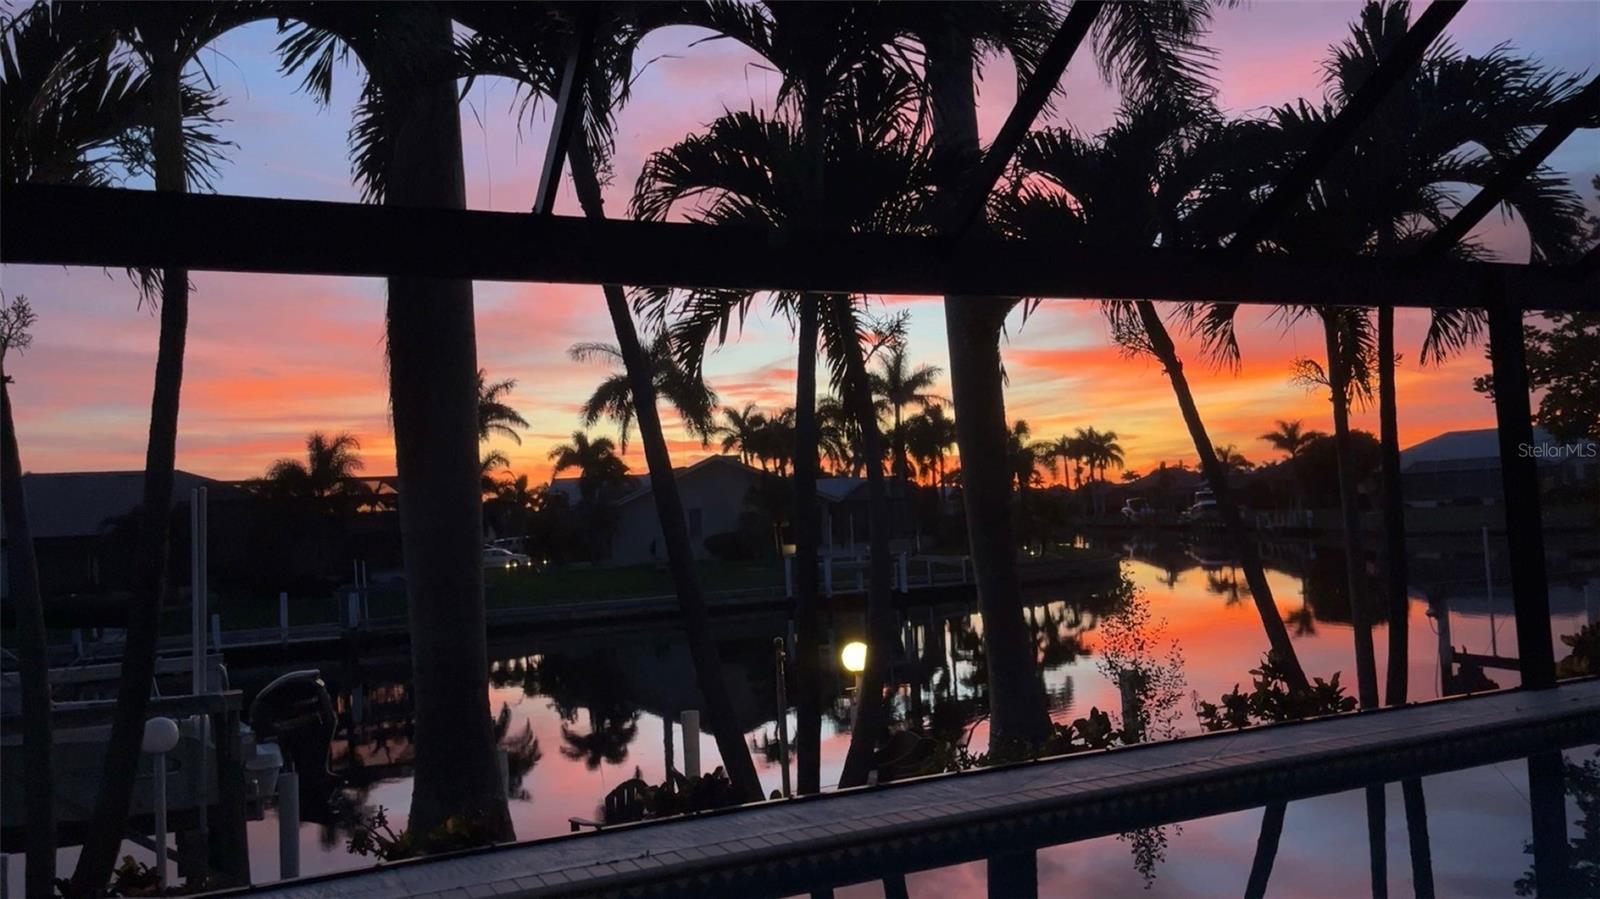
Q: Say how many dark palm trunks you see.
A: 10